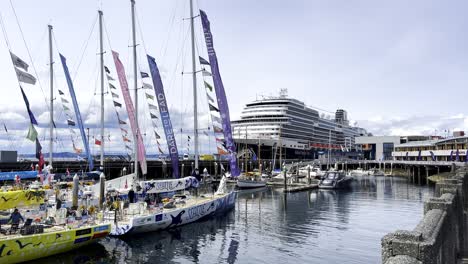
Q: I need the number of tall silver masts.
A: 4